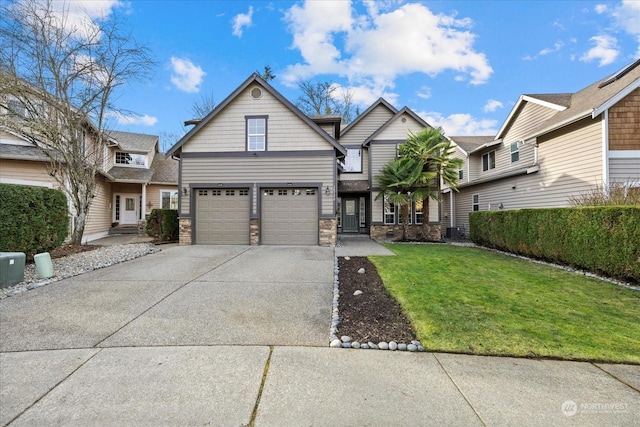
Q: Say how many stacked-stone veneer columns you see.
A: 3